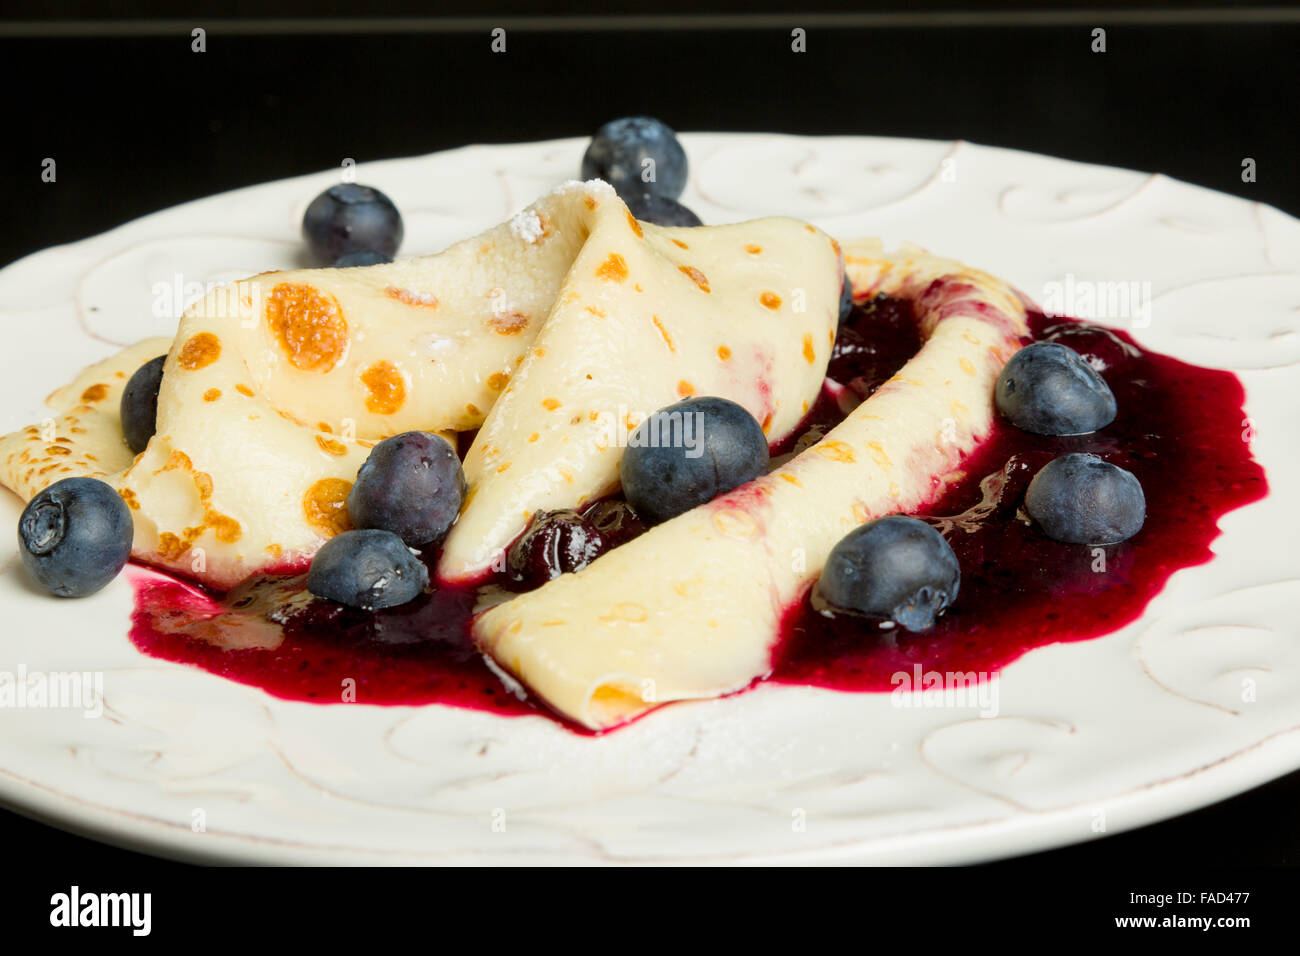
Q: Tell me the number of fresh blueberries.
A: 13